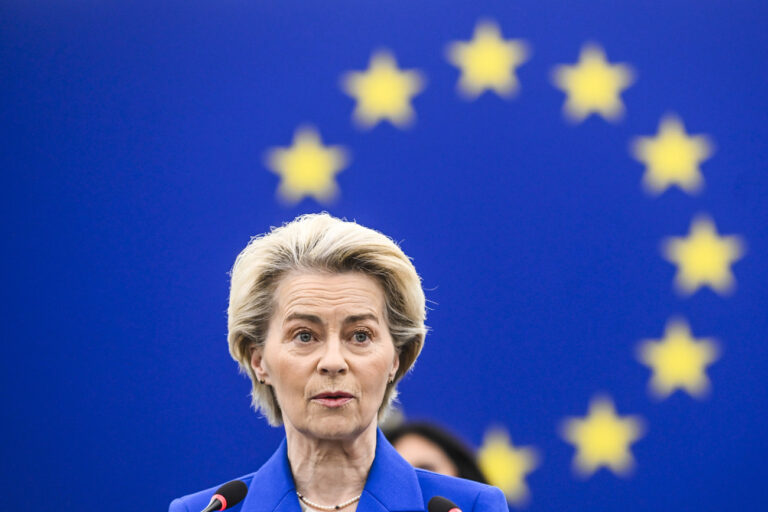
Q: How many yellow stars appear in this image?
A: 9